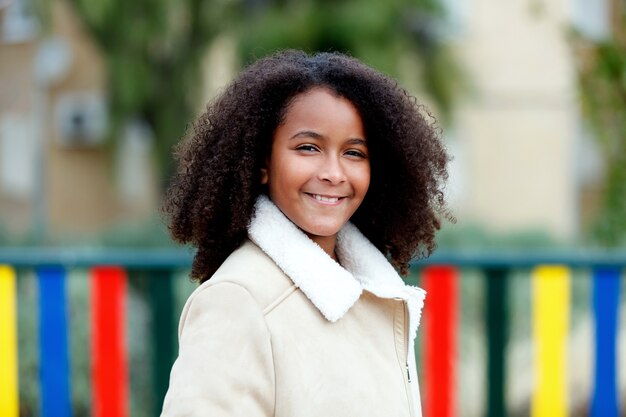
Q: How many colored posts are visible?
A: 8